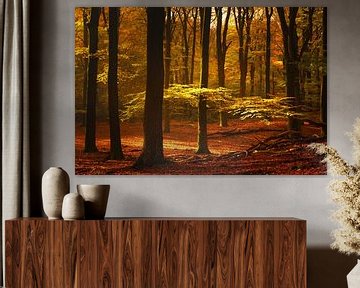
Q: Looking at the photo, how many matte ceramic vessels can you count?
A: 3